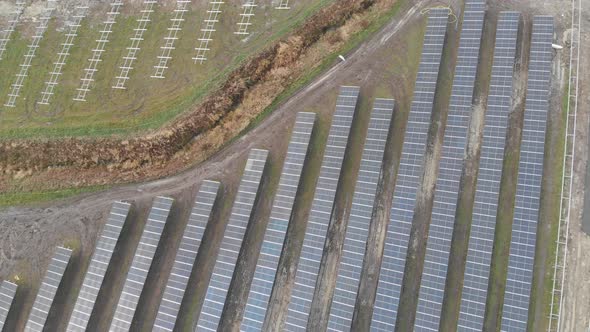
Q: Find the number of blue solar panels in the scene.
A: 13